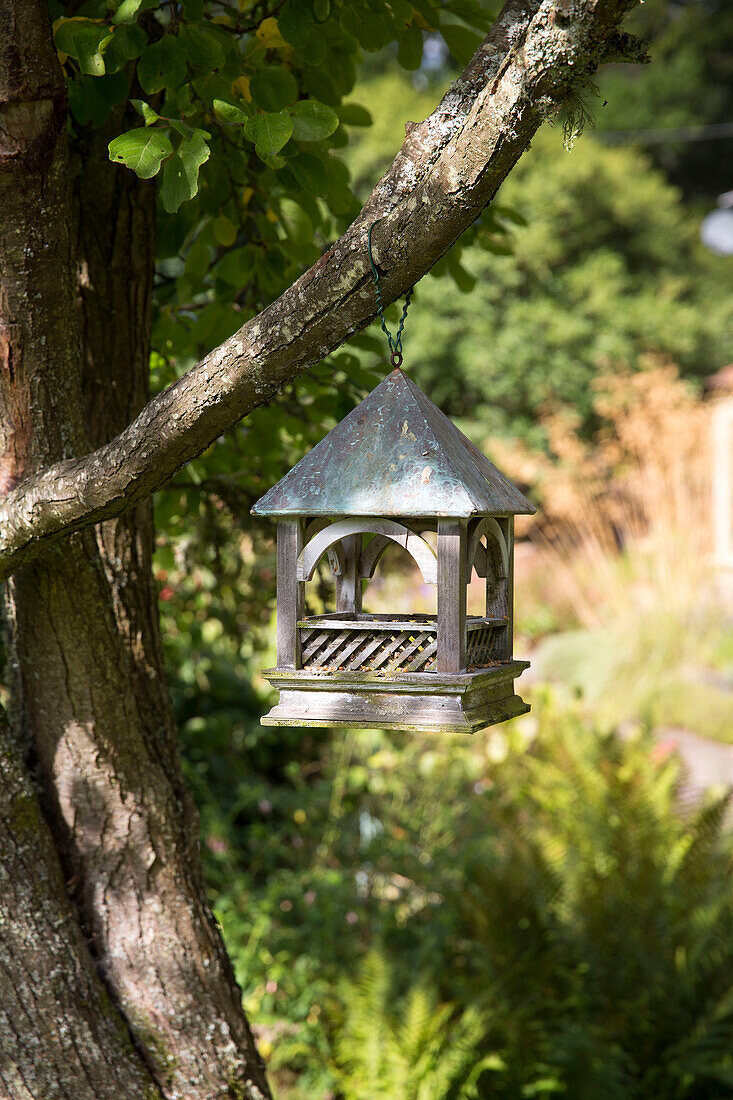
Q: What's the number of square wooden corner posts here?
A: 4